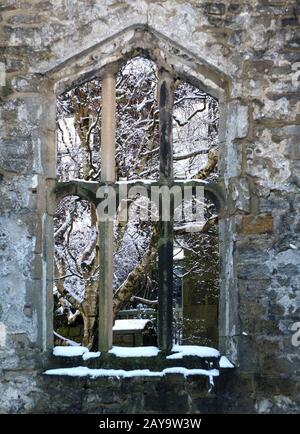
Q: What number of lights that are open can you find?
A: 6